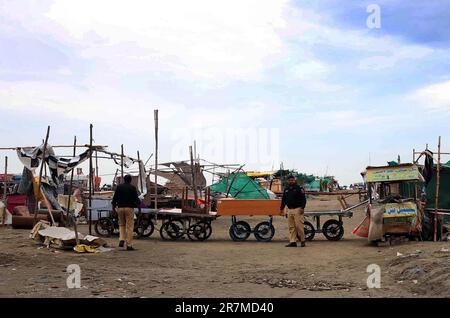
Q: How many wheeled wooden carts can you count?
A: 4